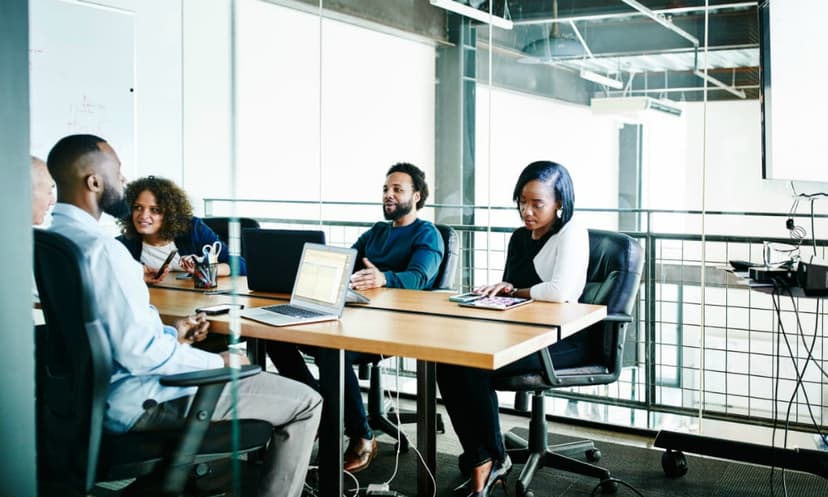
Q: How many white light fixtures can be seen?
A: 2